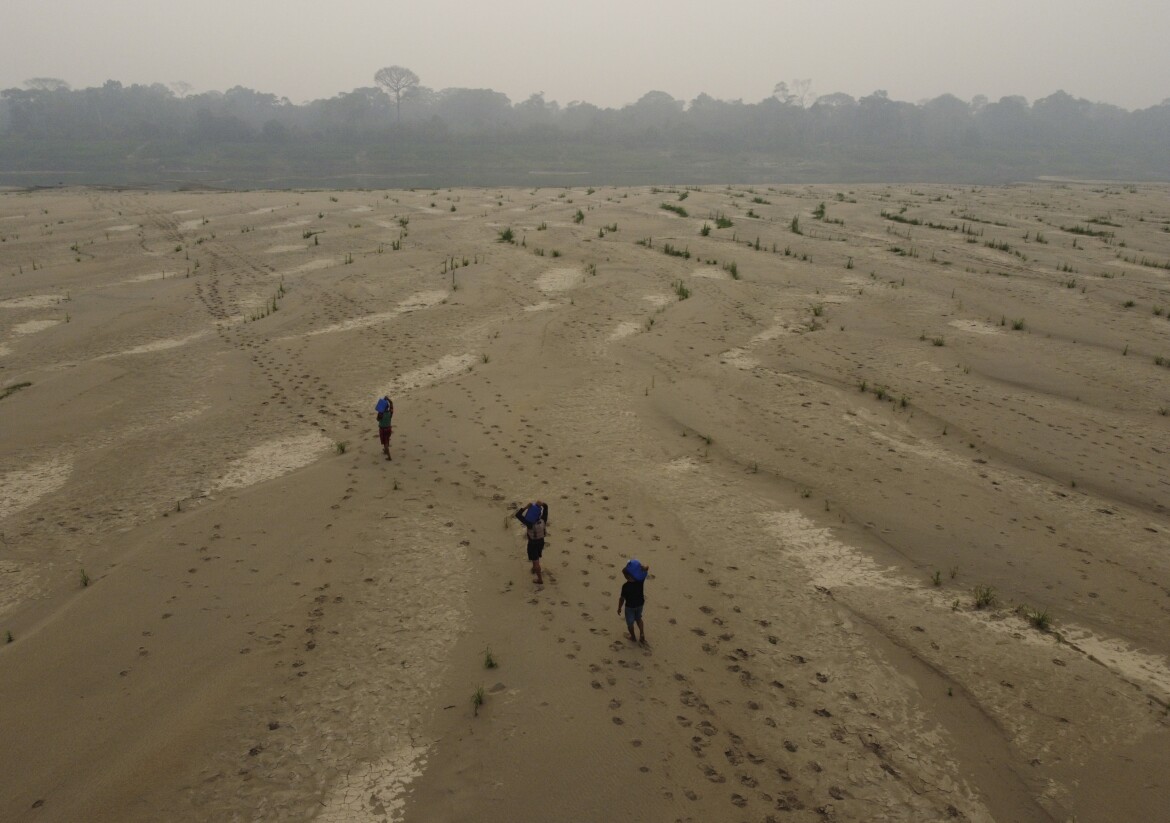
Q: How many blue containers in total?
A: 3